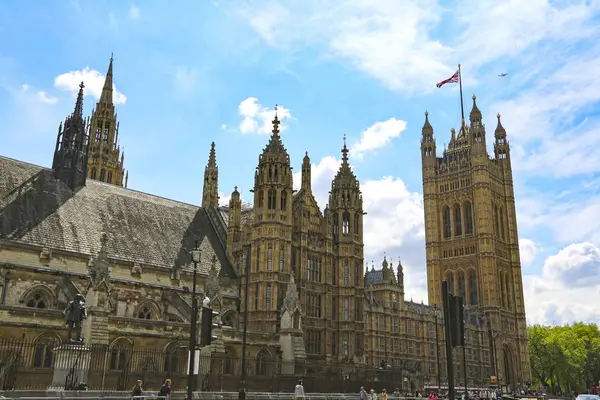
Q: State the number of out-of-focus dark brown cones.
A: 0